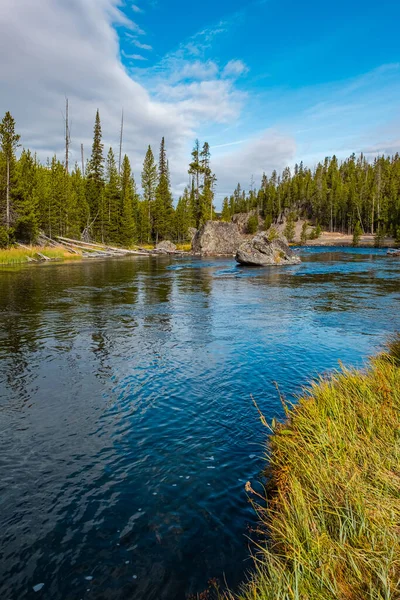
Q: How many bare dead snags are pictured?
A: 3